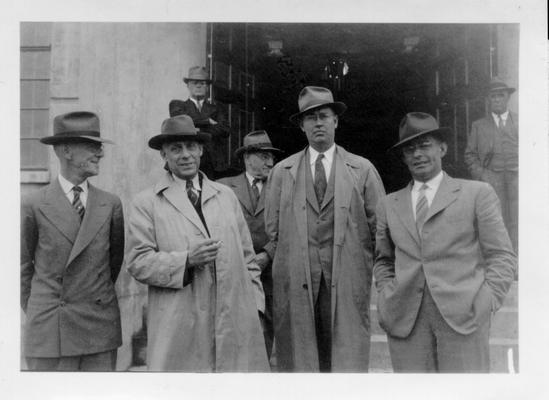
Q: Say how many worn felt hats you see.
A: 7